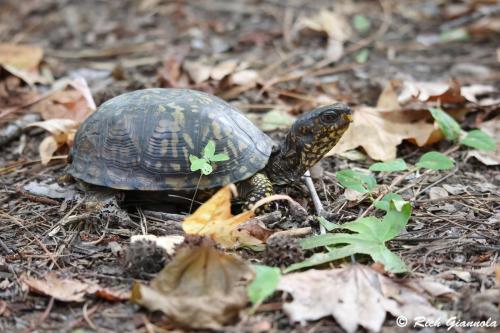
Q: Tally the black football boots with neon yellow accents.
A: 0